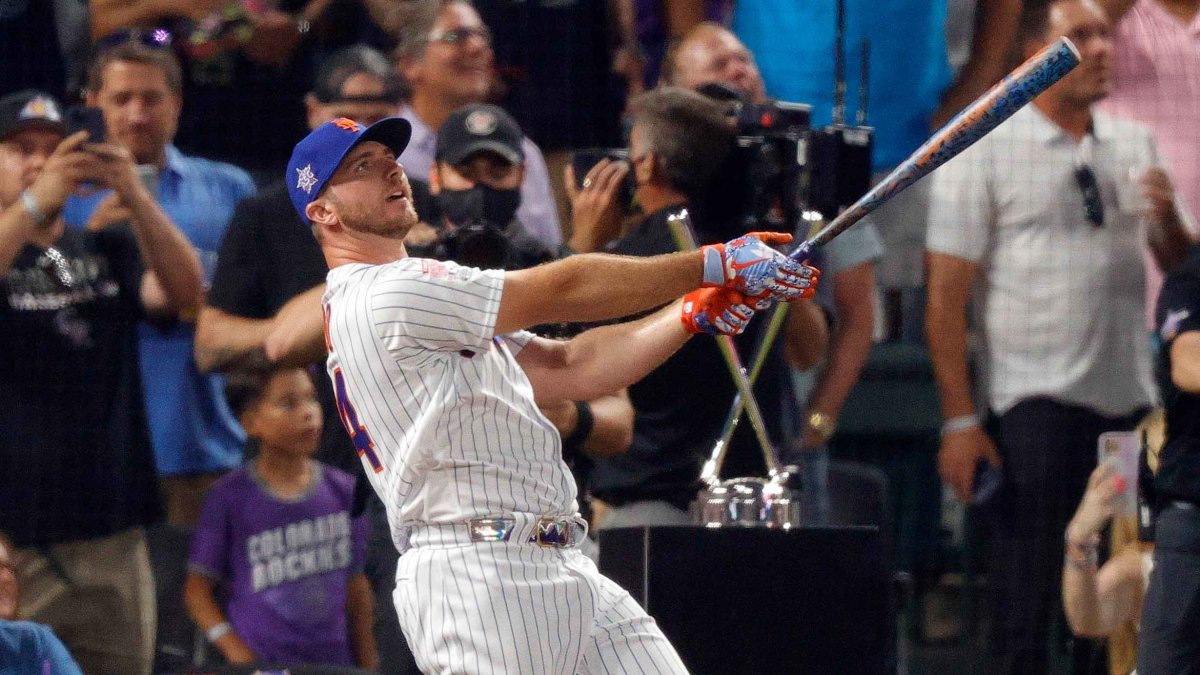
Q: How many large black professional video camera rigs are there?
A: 1